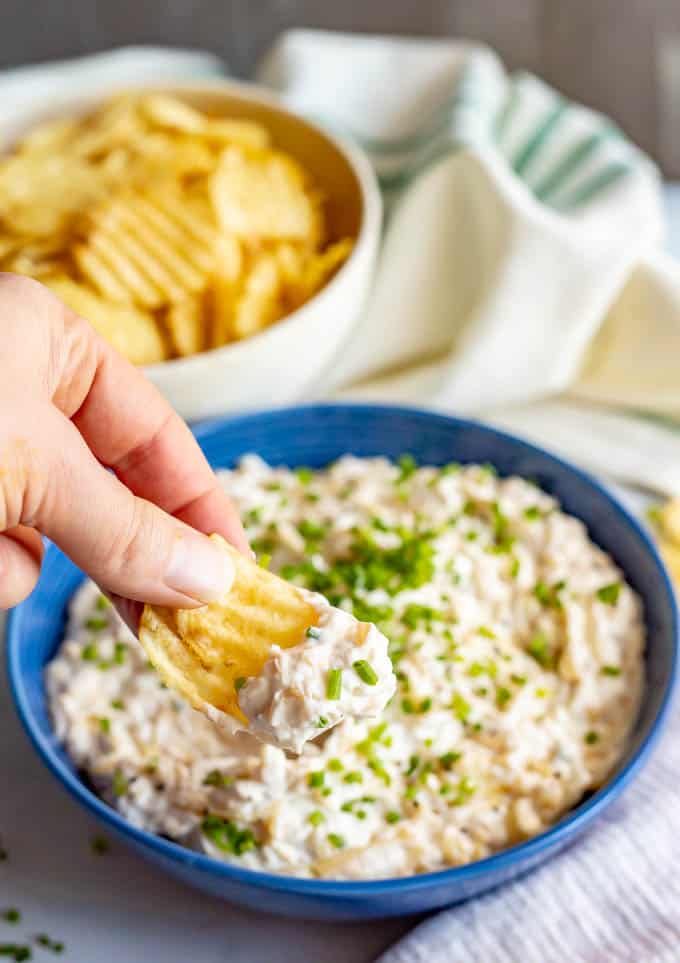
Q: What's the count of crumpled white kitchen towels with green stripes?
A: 1